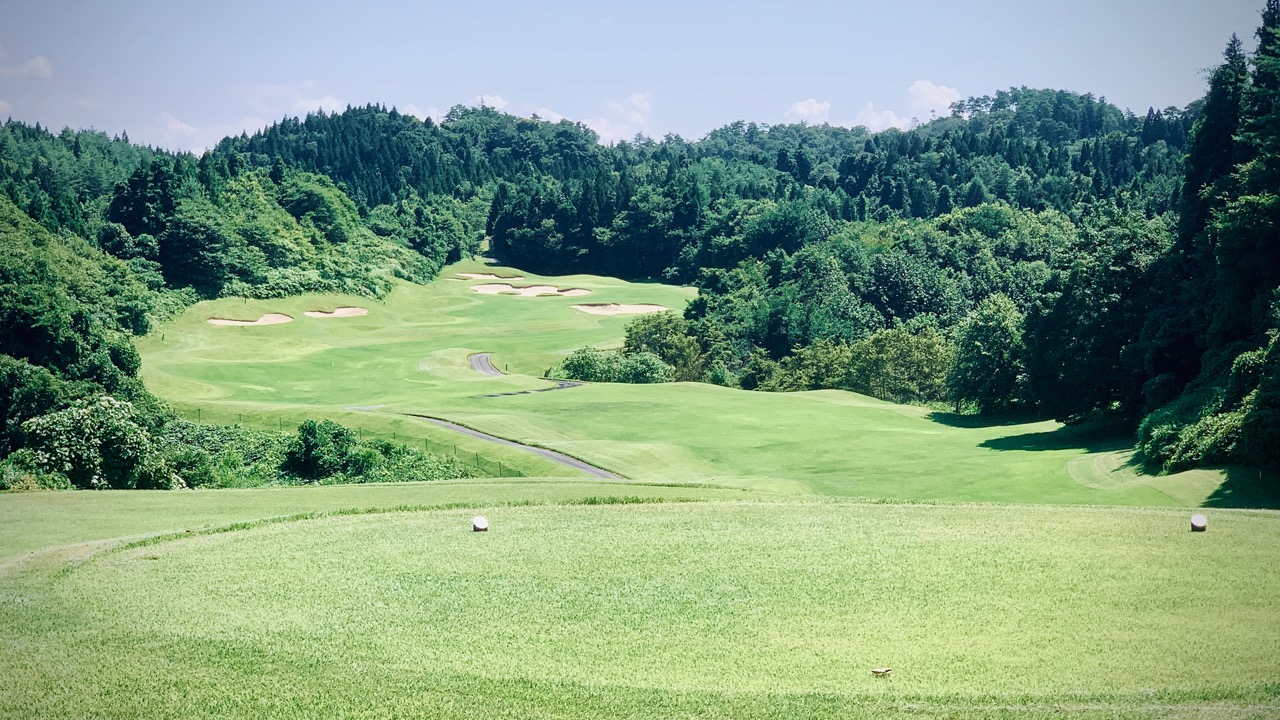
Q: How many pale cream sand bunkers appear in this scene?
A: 5